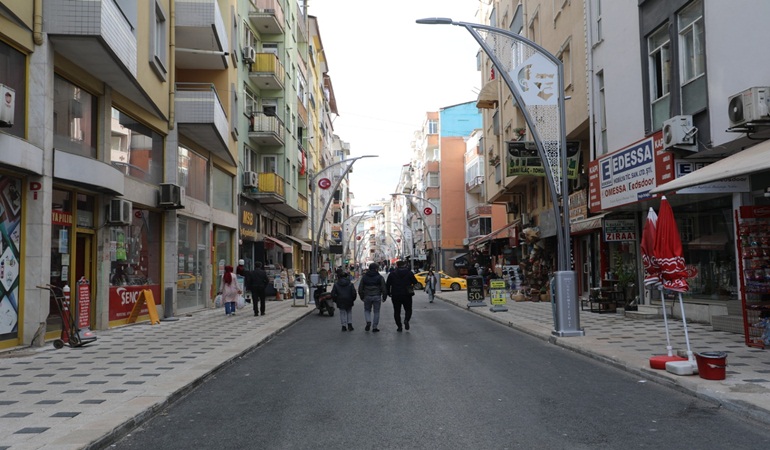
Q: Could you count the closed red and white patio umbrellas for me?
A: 2